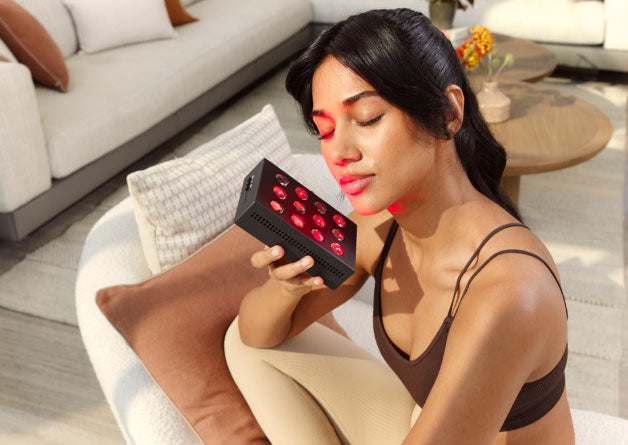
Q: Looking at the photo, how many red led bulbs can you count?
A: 12